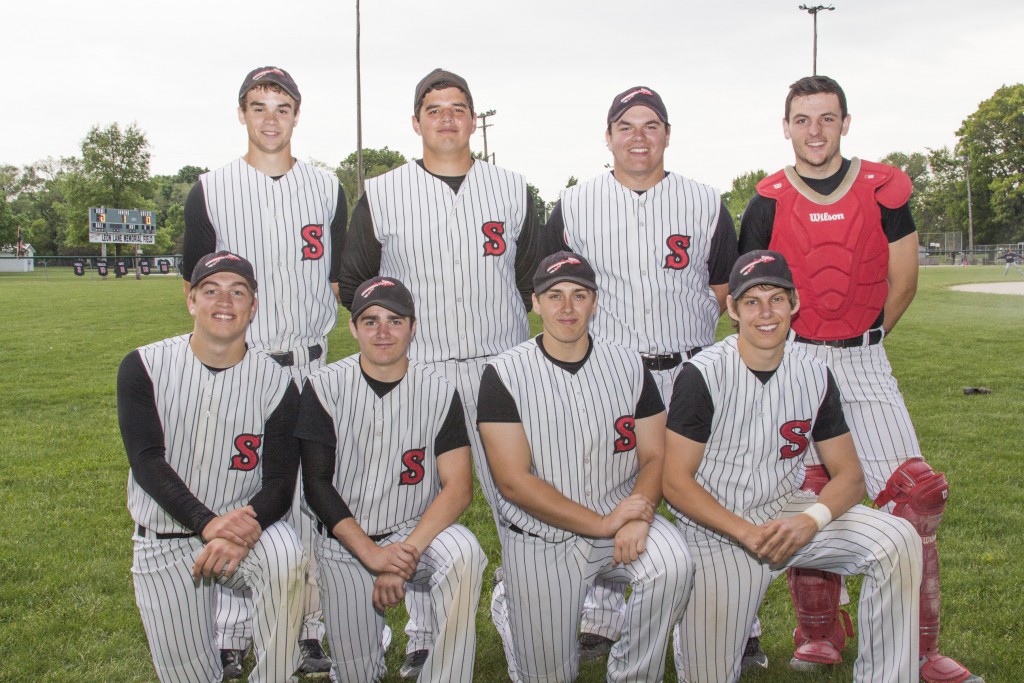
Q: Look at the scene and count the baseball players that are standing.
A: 4